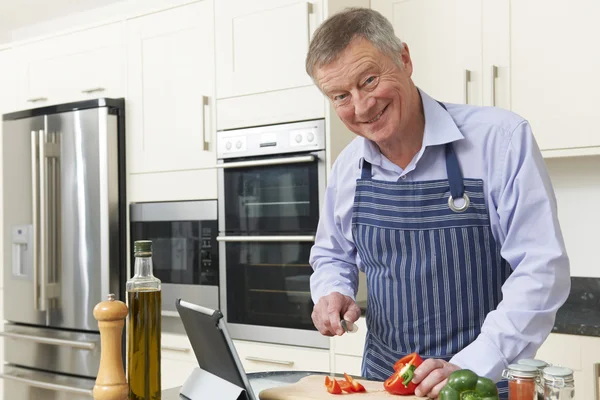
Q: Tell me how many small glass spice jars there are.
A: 3